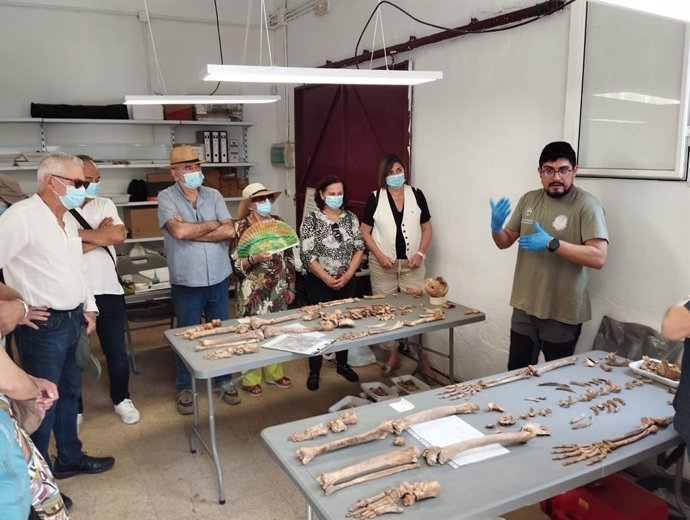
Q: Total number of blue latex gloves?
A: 2